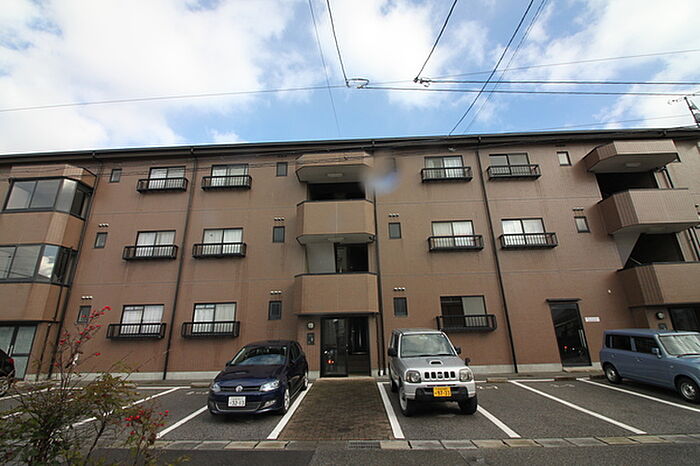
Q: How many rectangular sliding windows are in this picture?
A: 11